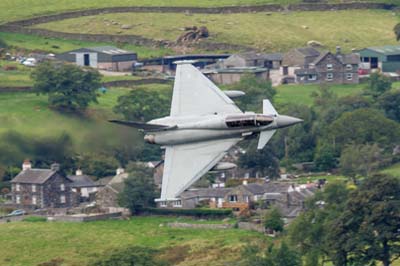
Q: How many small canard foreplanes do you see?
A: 2